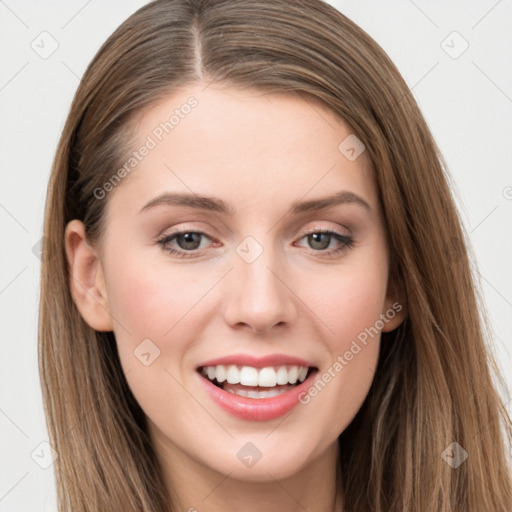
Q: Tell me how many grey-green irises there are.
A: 2